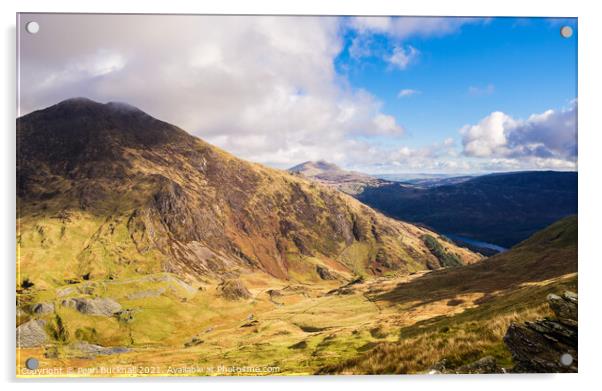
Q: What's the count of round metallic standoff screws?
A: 4